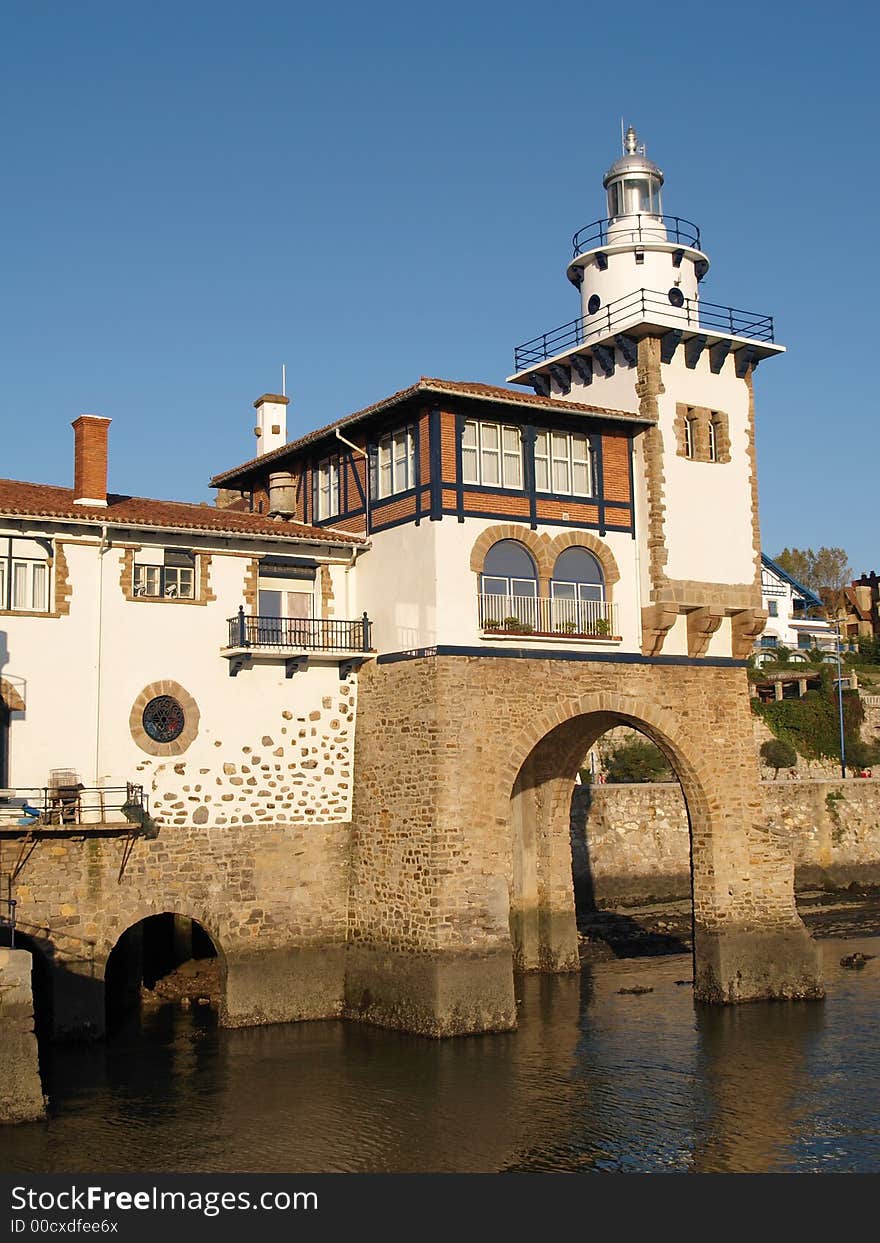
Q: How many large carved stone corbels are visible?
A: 3